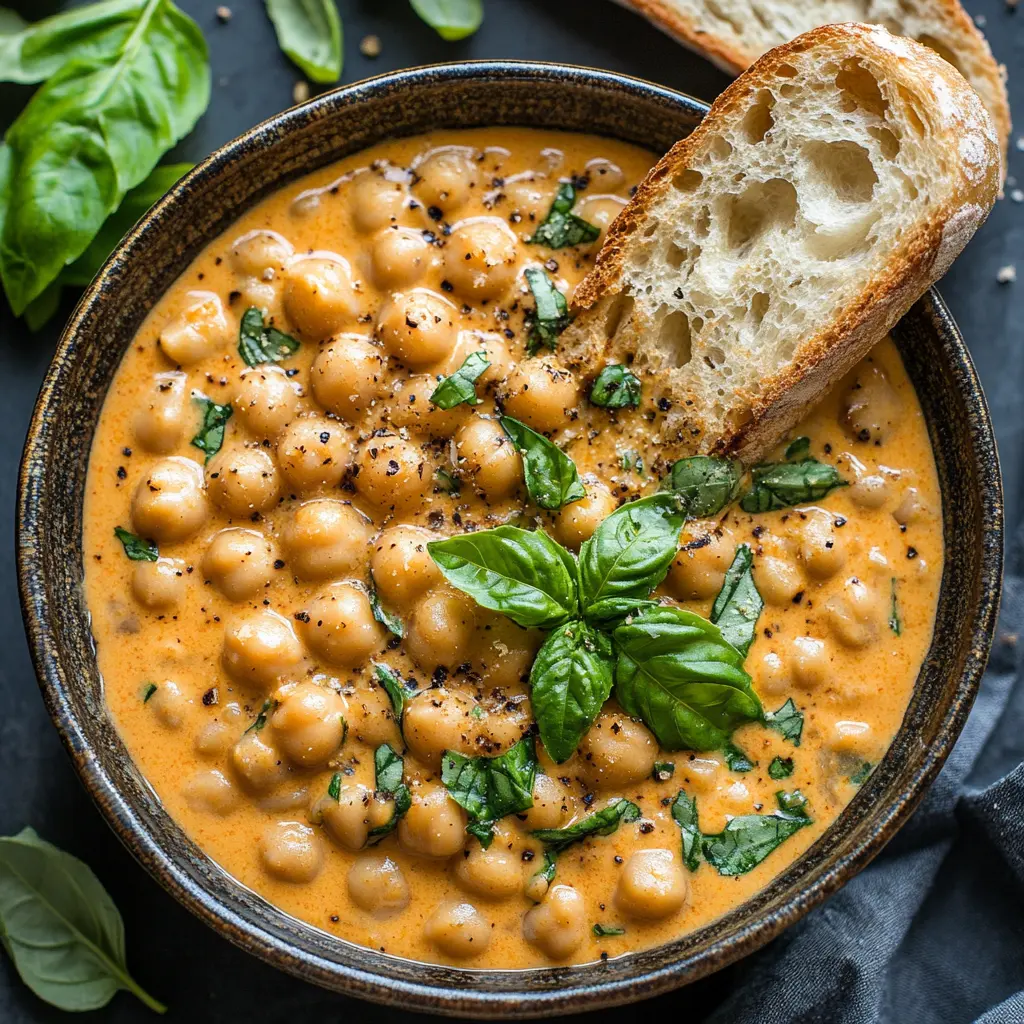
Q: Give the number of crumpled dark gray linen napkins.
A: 1